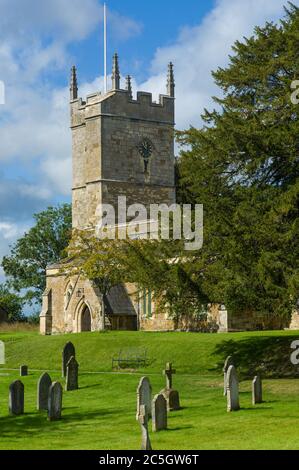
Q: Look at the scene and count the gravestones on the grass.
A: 13